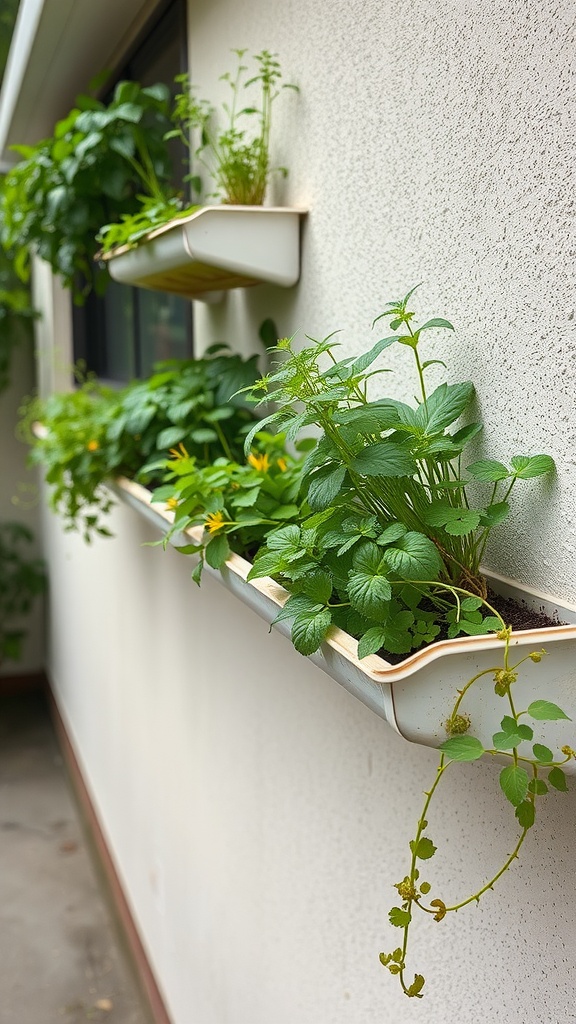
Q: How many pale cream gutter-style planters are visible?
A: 2